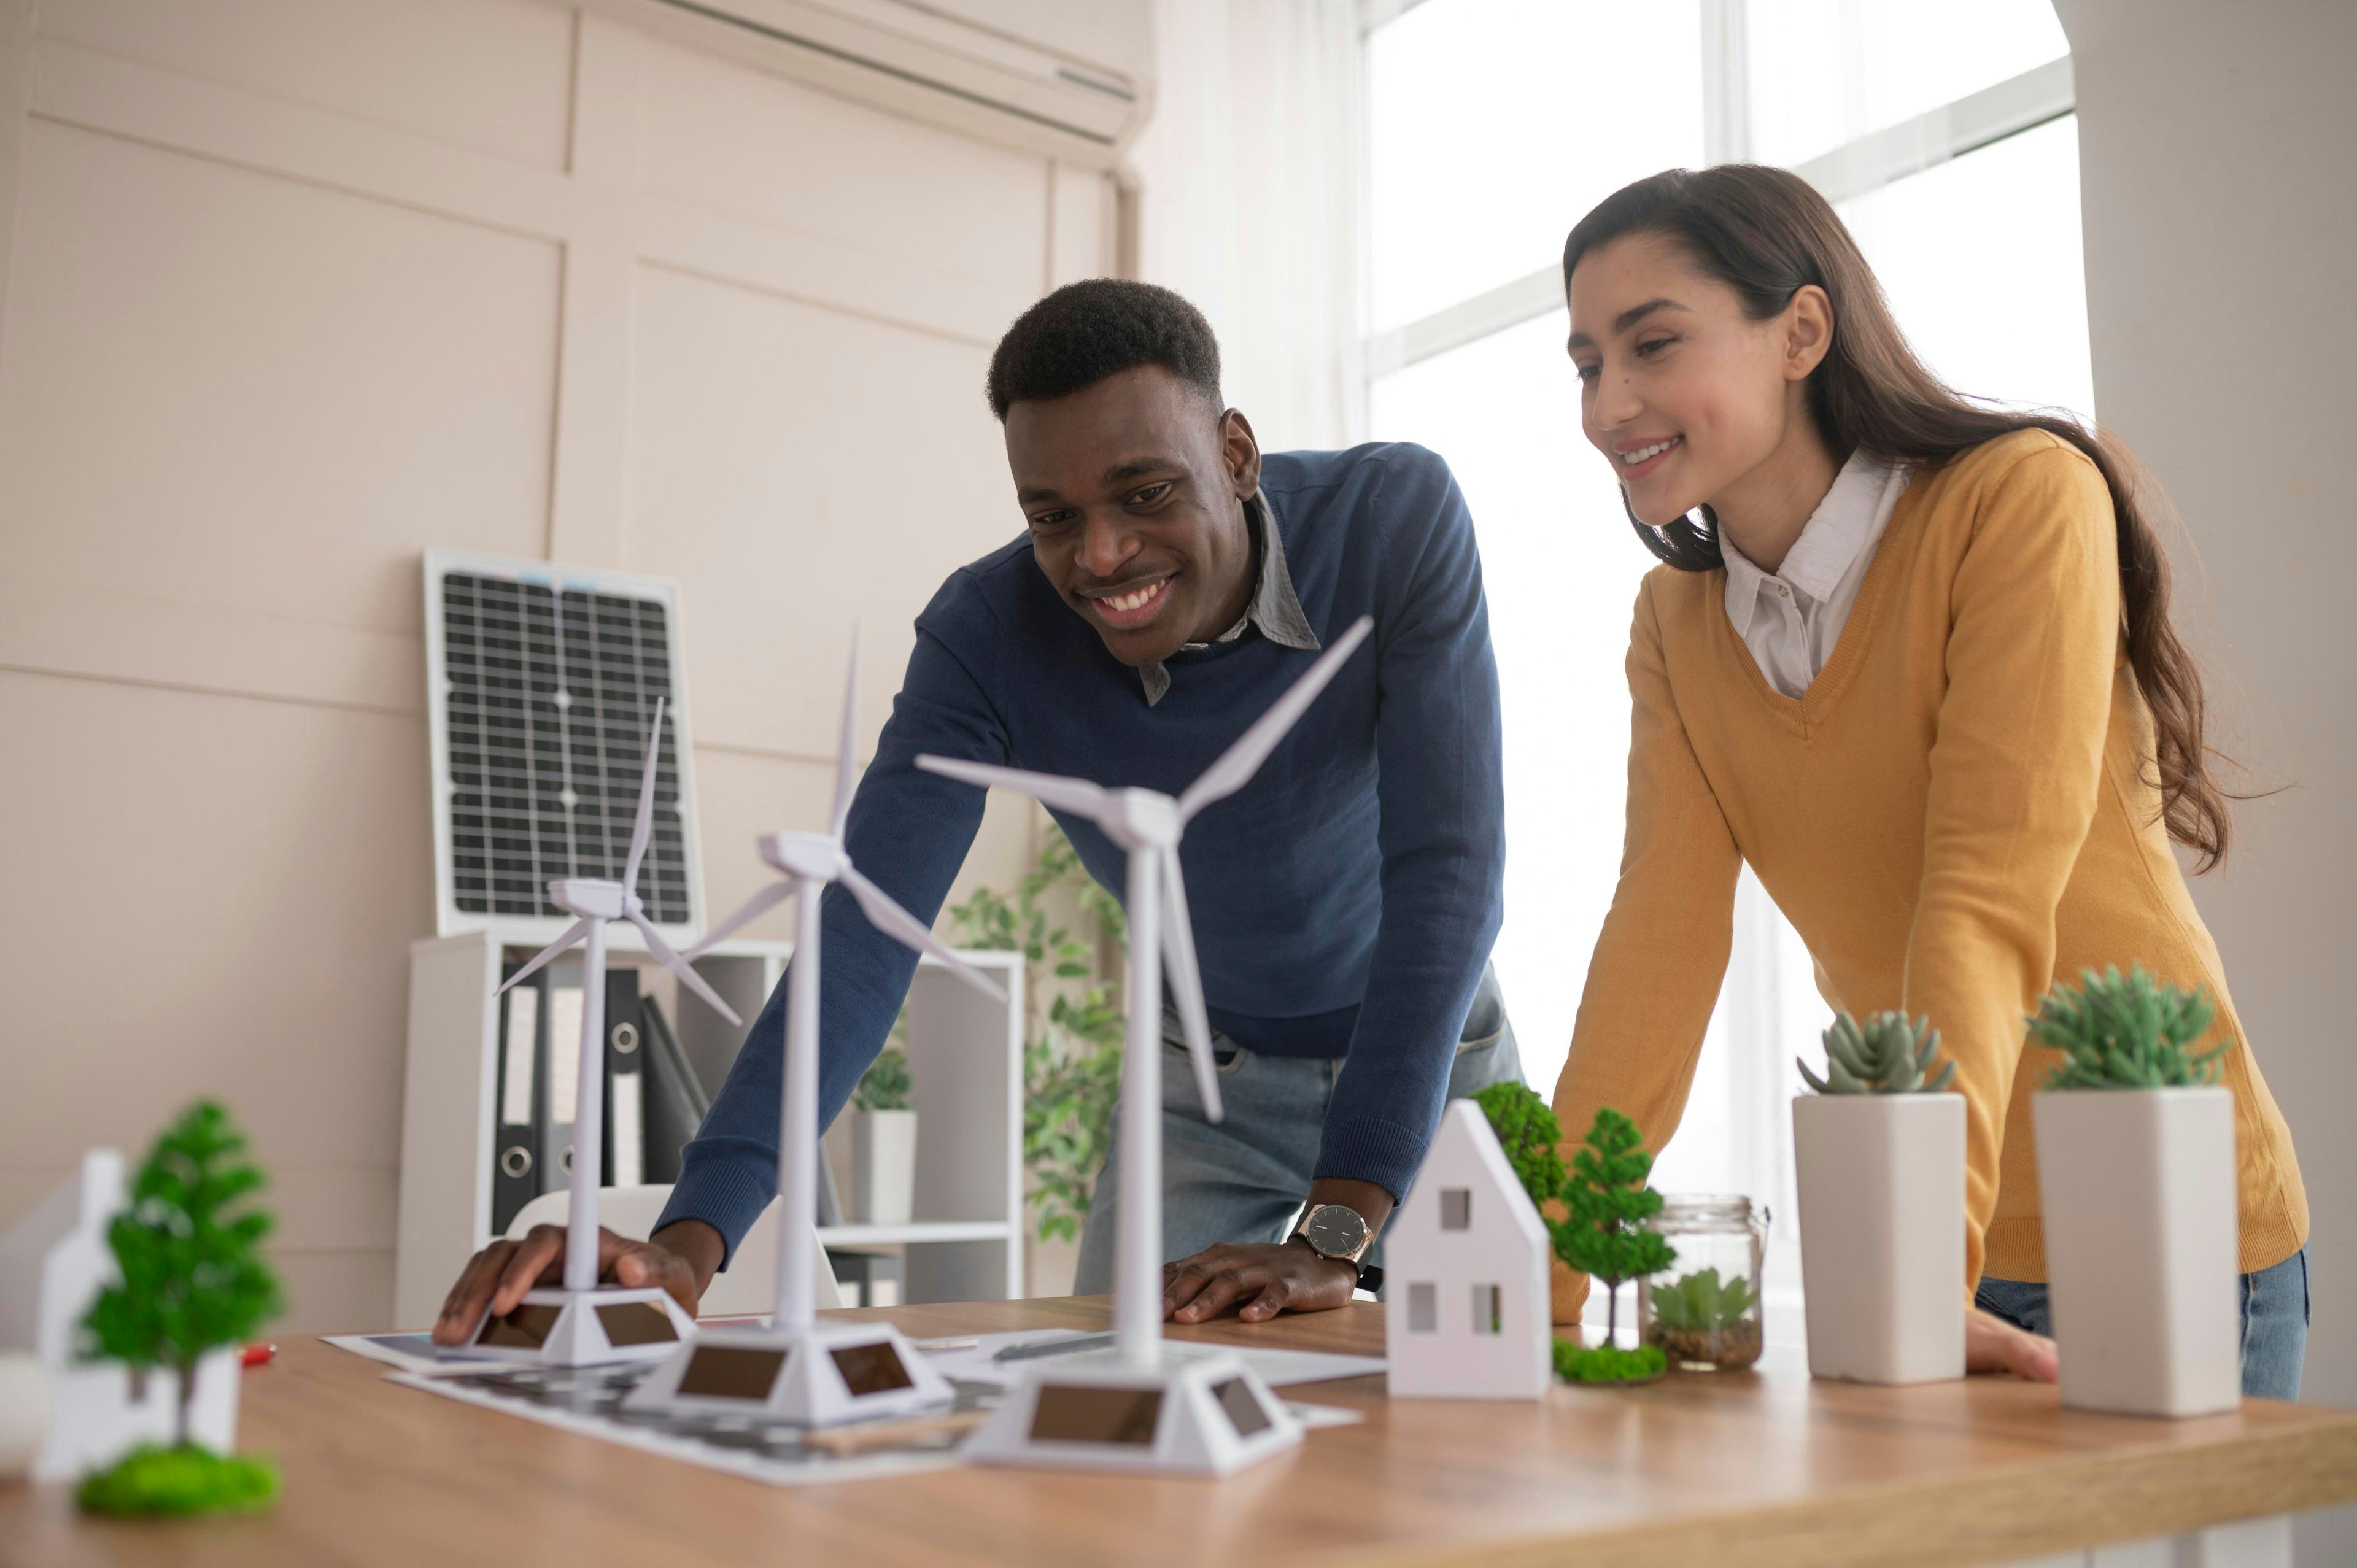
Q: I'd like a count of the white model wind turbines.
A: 3